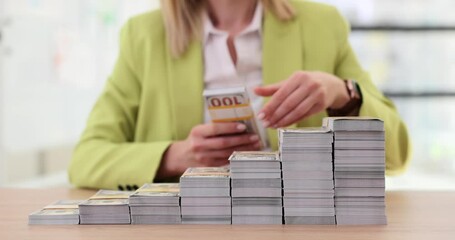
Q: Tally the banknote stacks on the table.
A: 7